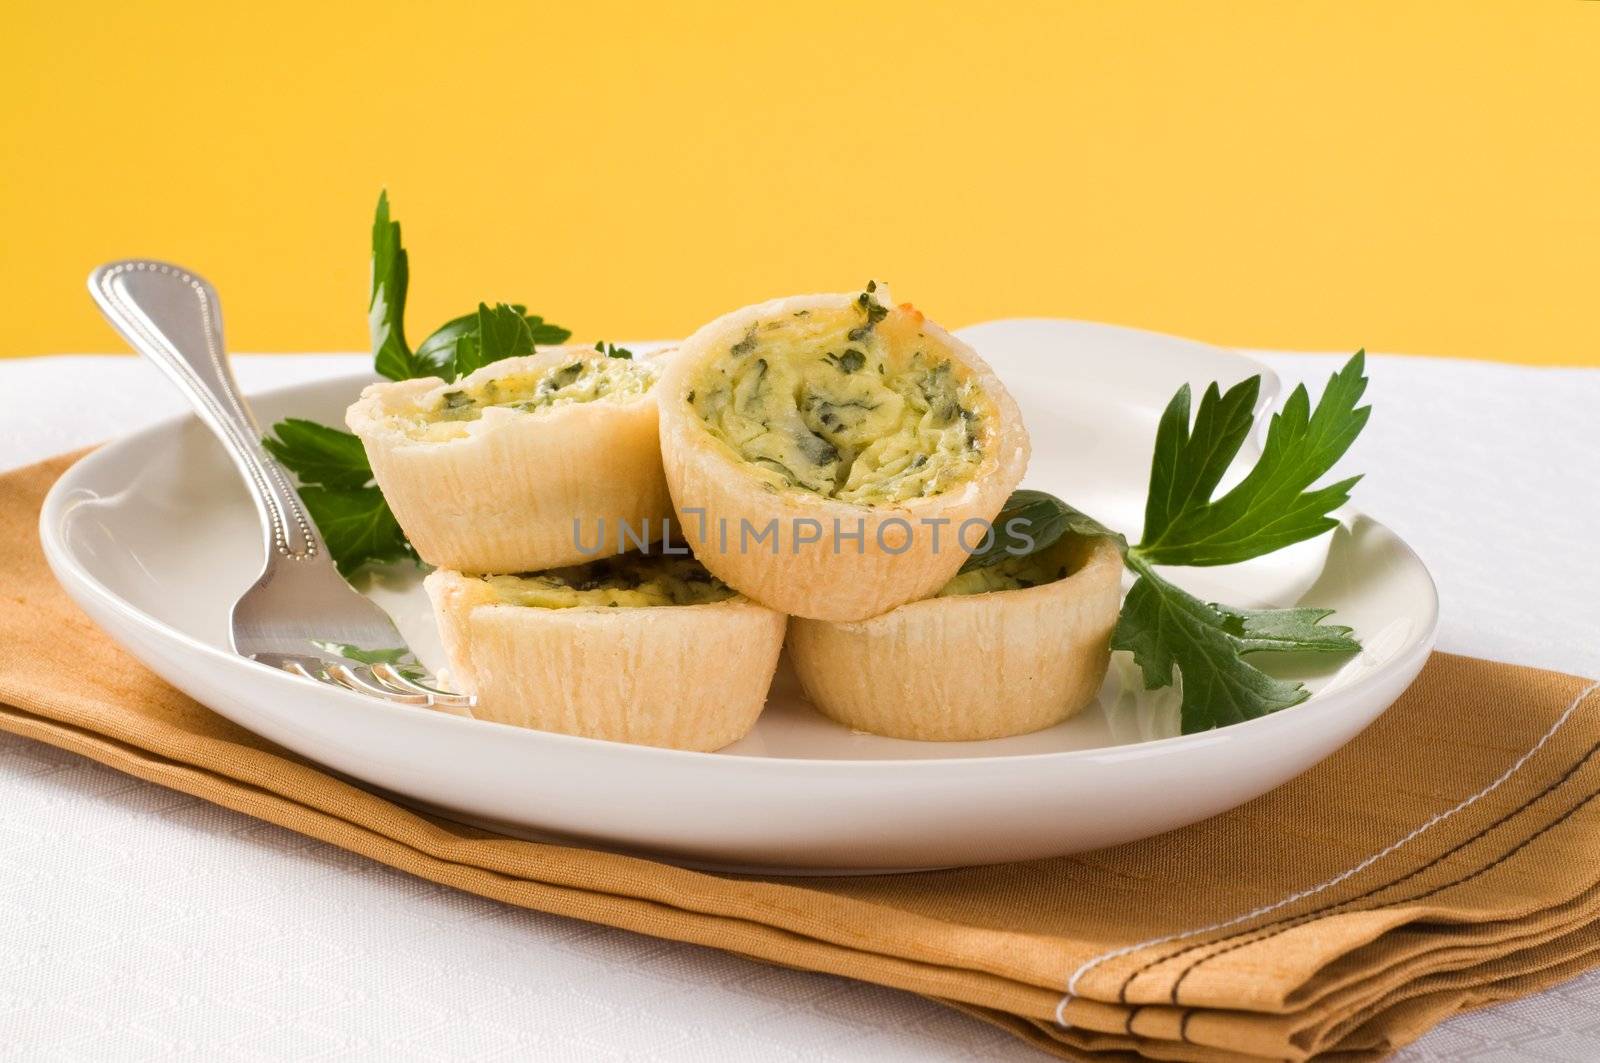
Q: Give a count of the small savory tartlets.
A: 4